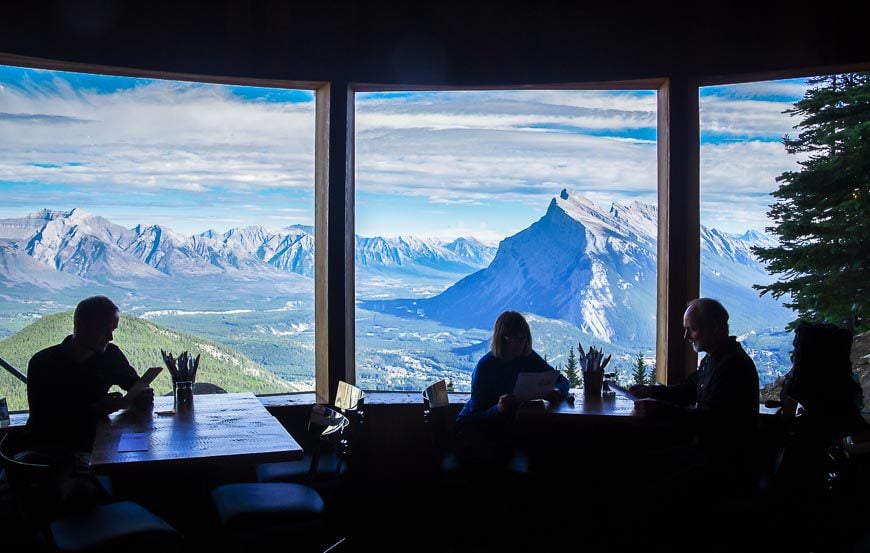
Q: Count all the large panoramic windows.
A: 3